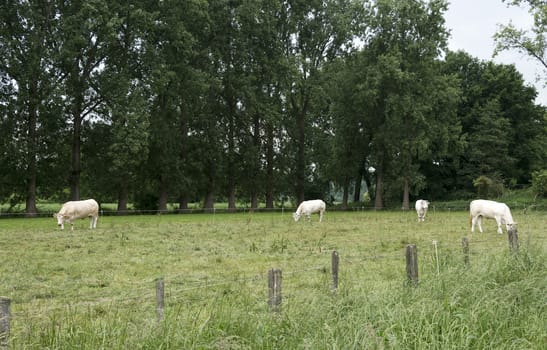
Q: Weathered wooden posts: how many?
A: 7